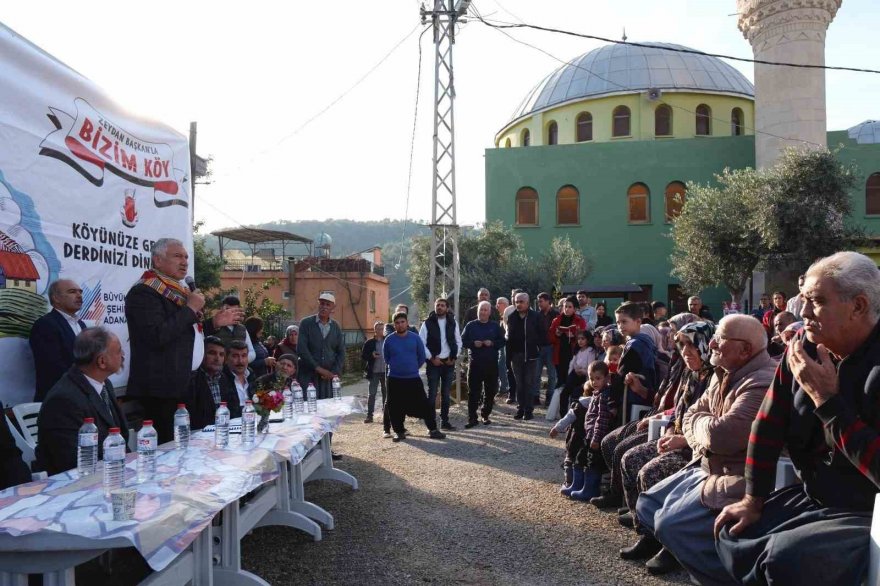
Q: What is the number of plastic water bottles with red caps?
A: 11